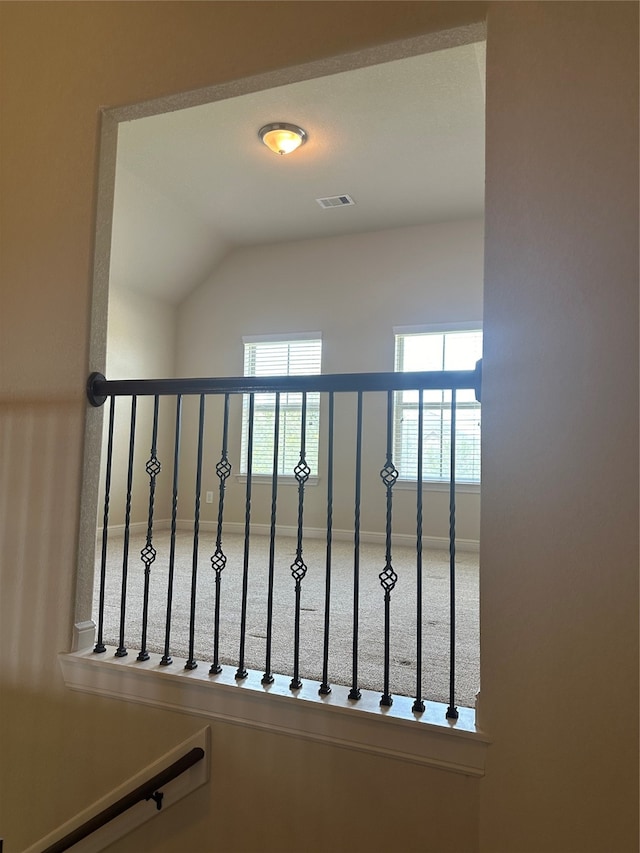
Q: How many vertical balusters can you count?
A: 14